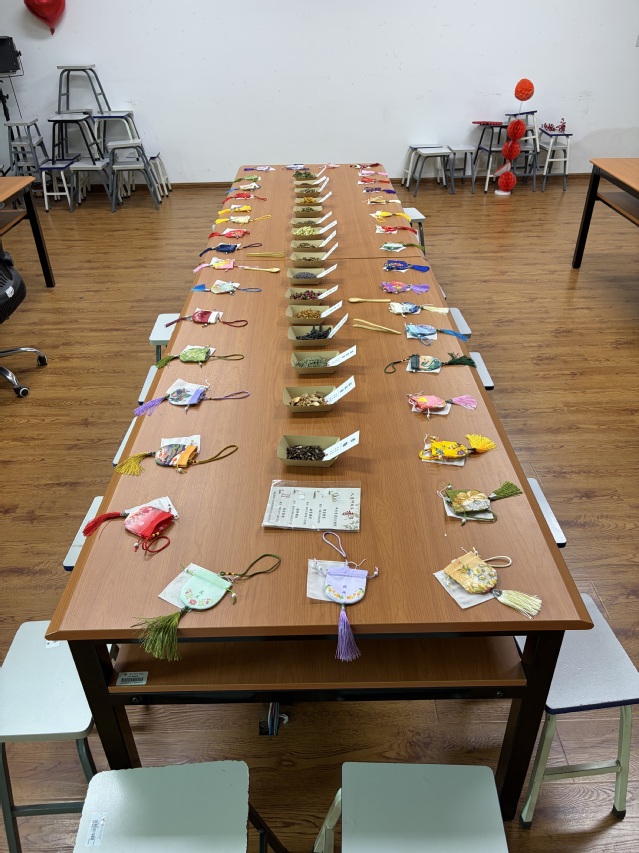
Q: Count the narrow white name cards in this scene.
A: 15